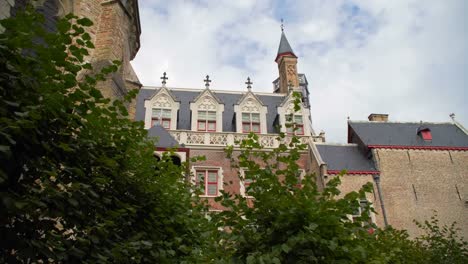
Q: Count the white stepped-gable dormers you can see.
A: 4